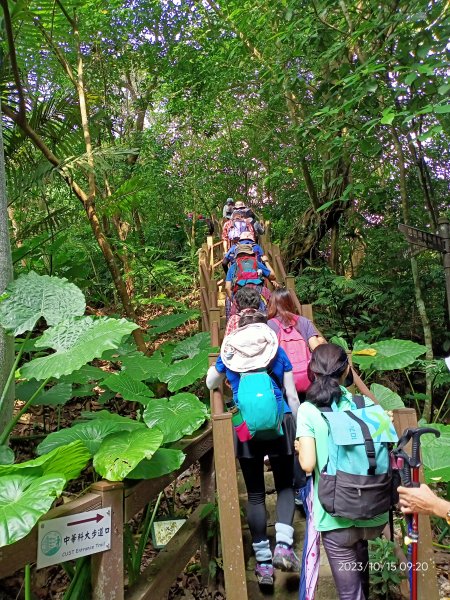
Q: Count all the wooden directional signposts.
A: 1